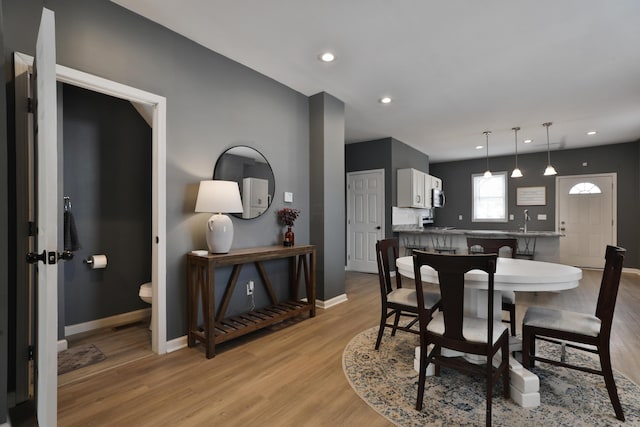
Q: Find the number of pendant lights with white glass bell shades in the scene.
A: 3